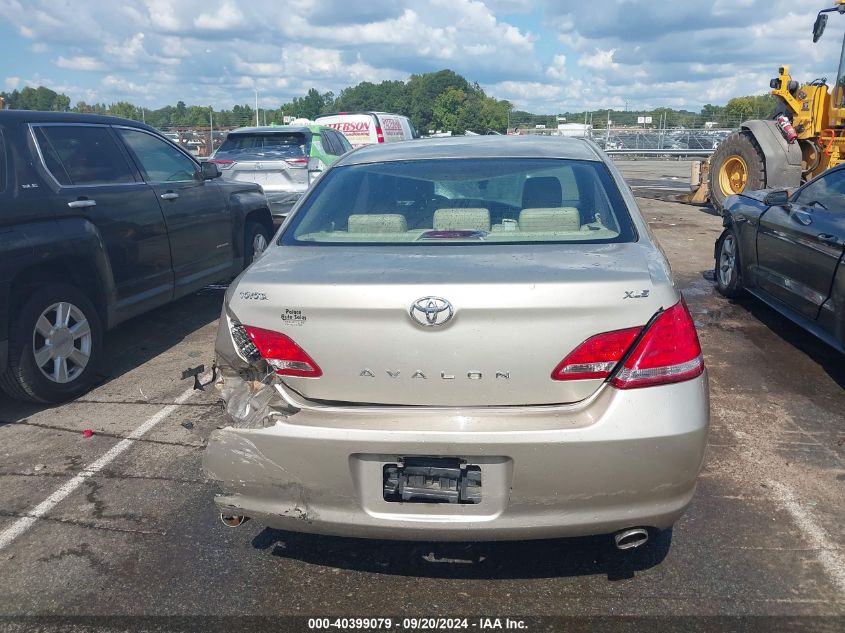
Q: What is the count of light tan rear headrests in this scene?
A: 3